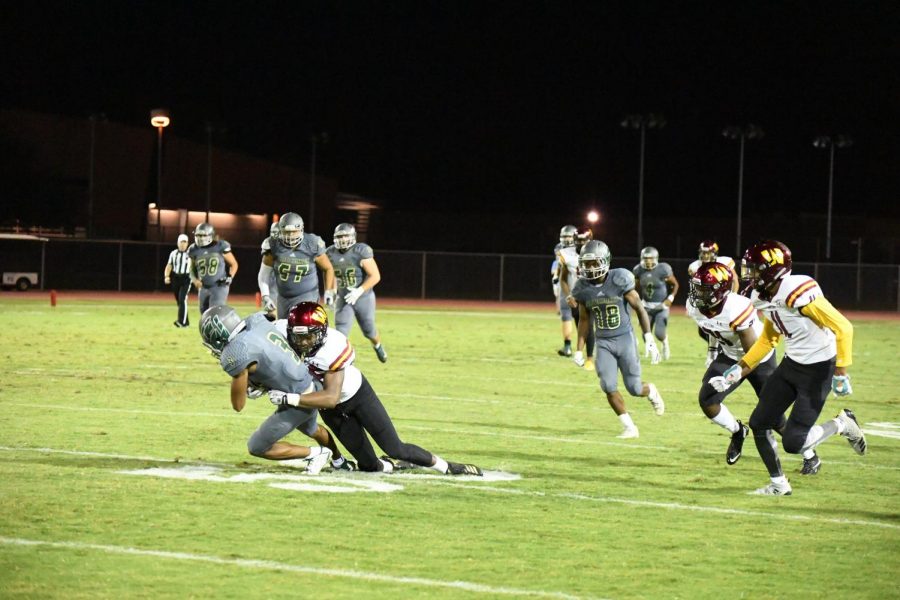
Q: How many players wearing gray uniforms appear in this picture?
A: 8